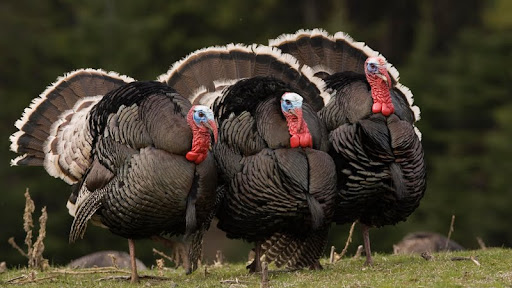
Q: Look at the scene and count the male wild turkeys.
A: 3